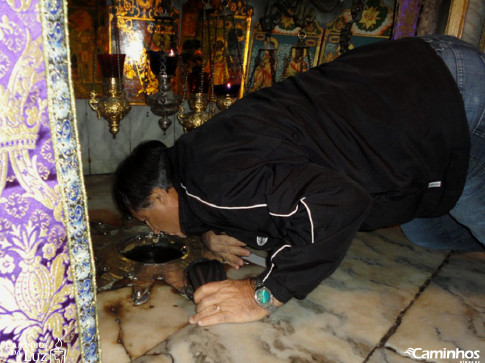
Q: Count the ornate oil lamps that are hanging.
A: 4